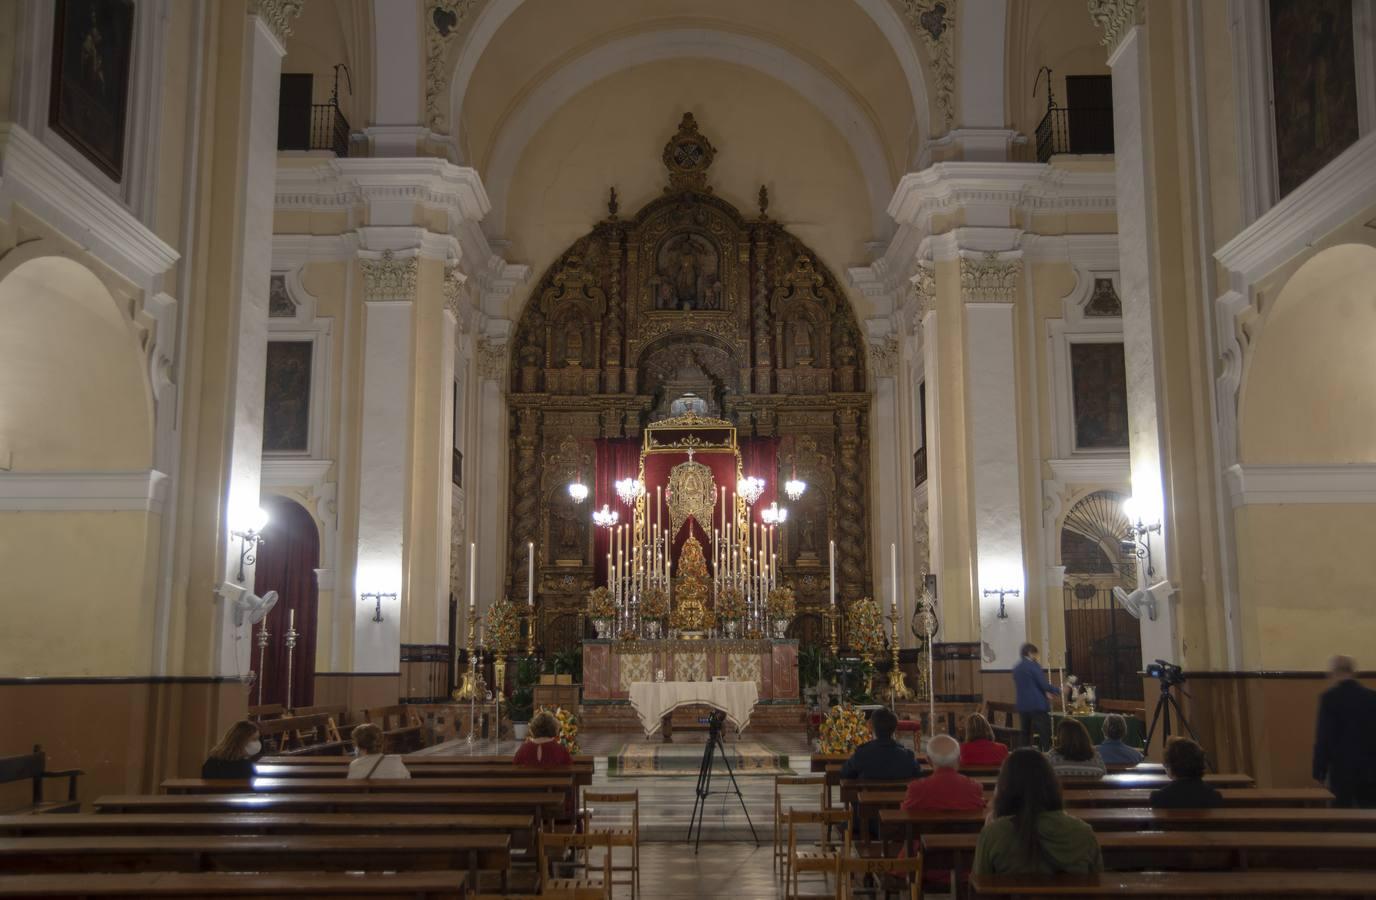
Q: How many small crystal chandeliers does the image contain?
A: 6